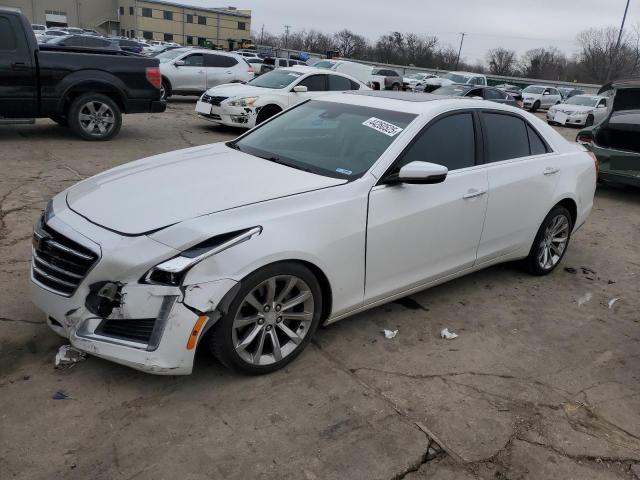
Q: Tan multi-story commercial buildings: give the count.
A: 1